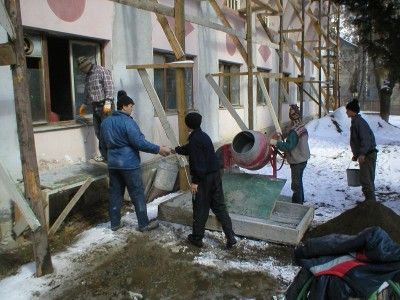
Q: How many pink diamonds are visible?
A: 2